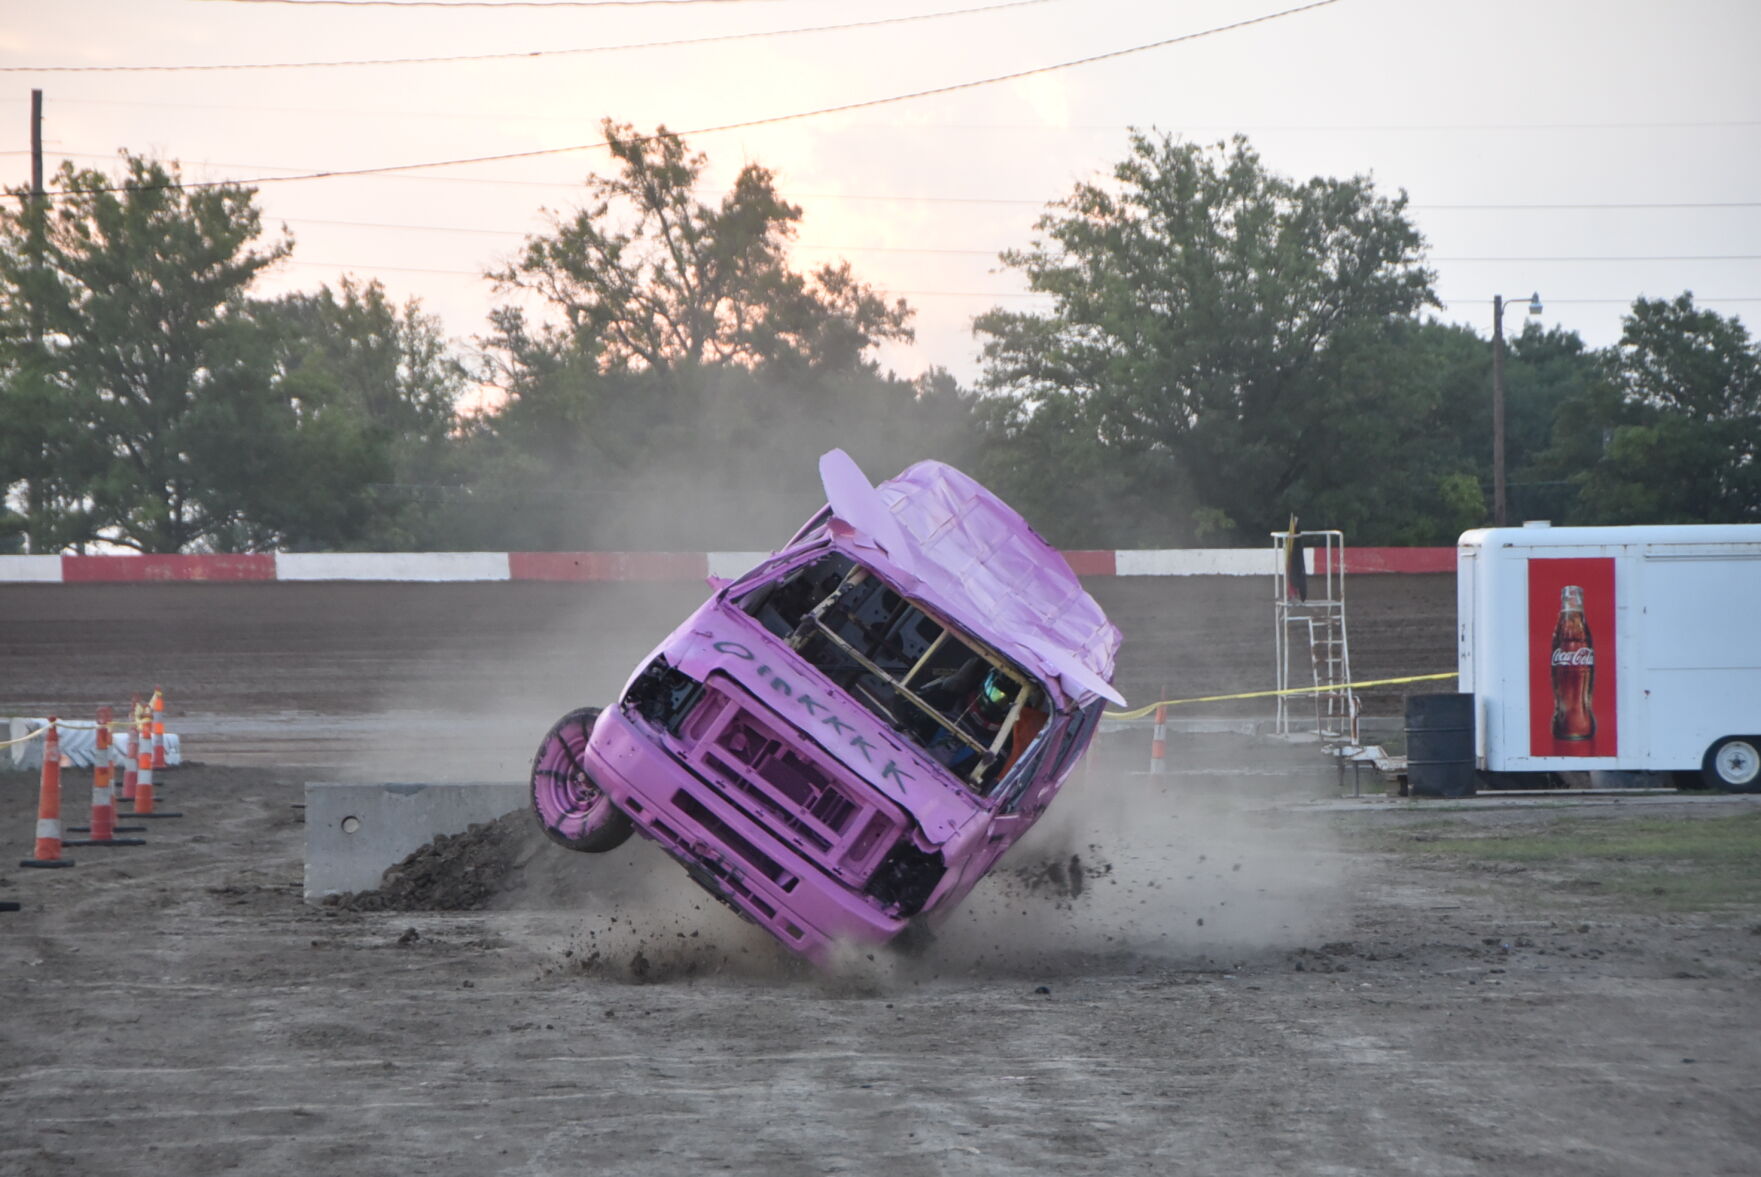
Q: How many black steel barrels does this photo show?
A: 1